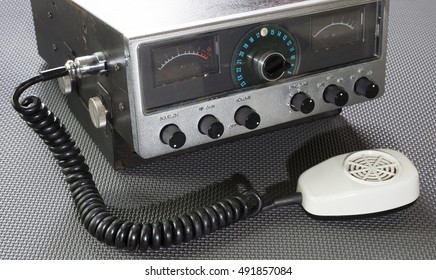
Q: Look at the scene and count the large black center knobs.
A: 1